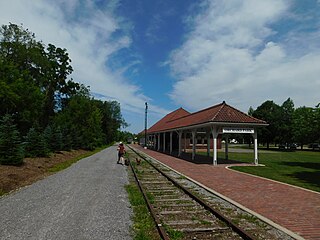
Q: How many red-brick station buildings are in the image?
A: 1